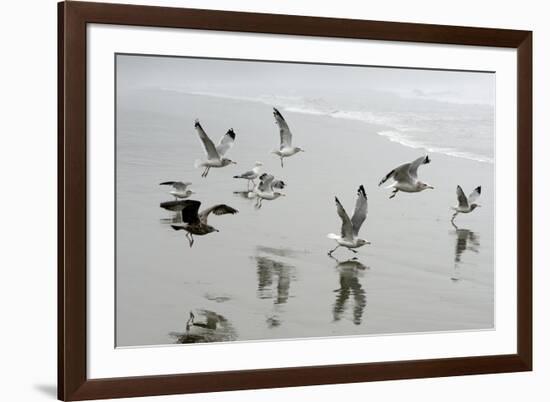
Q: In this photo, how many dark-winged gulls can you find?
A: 1